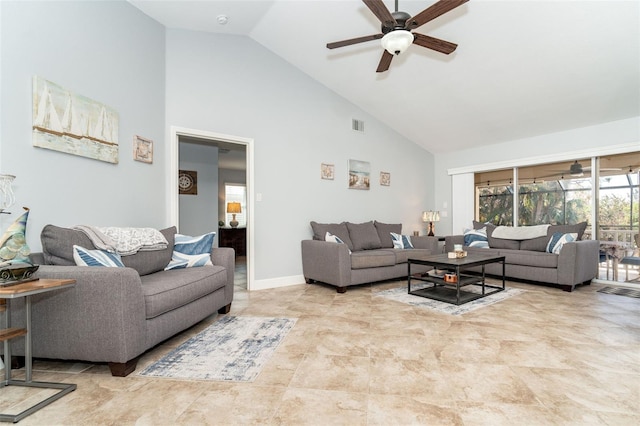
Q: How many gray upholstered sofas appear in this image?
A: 3